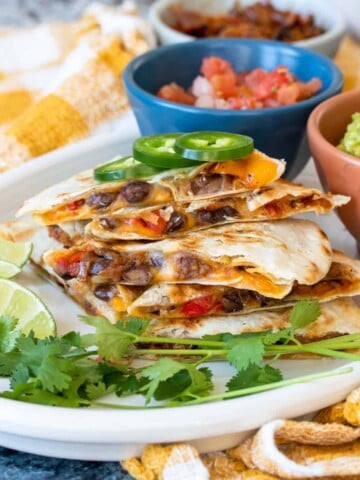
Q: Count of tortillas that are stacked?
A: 5